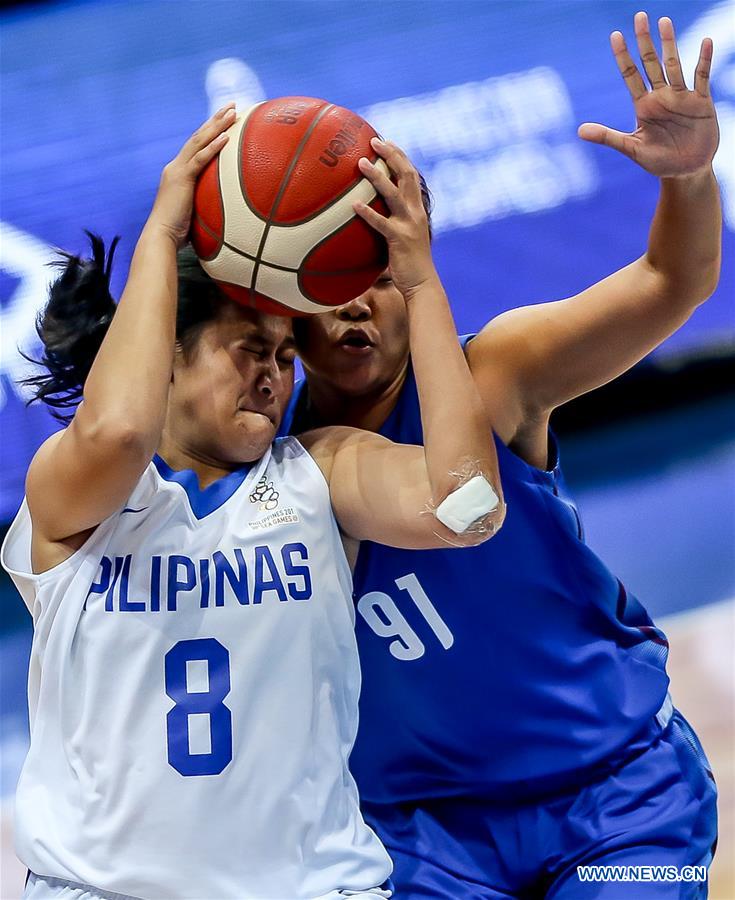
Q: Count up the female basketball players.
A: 2